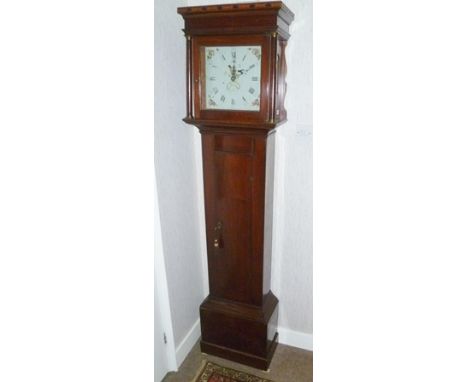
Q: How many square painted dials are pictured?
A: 1